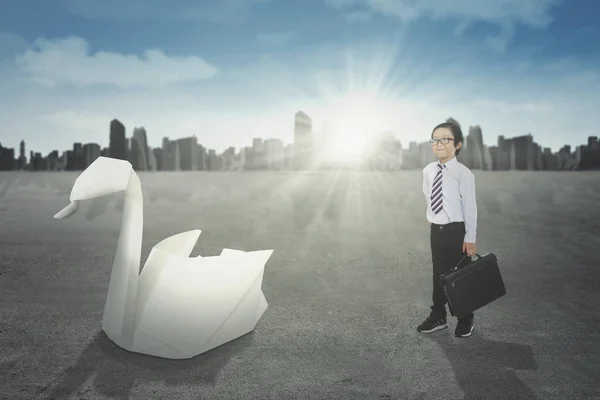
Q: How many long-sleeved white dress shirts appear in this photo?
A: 1